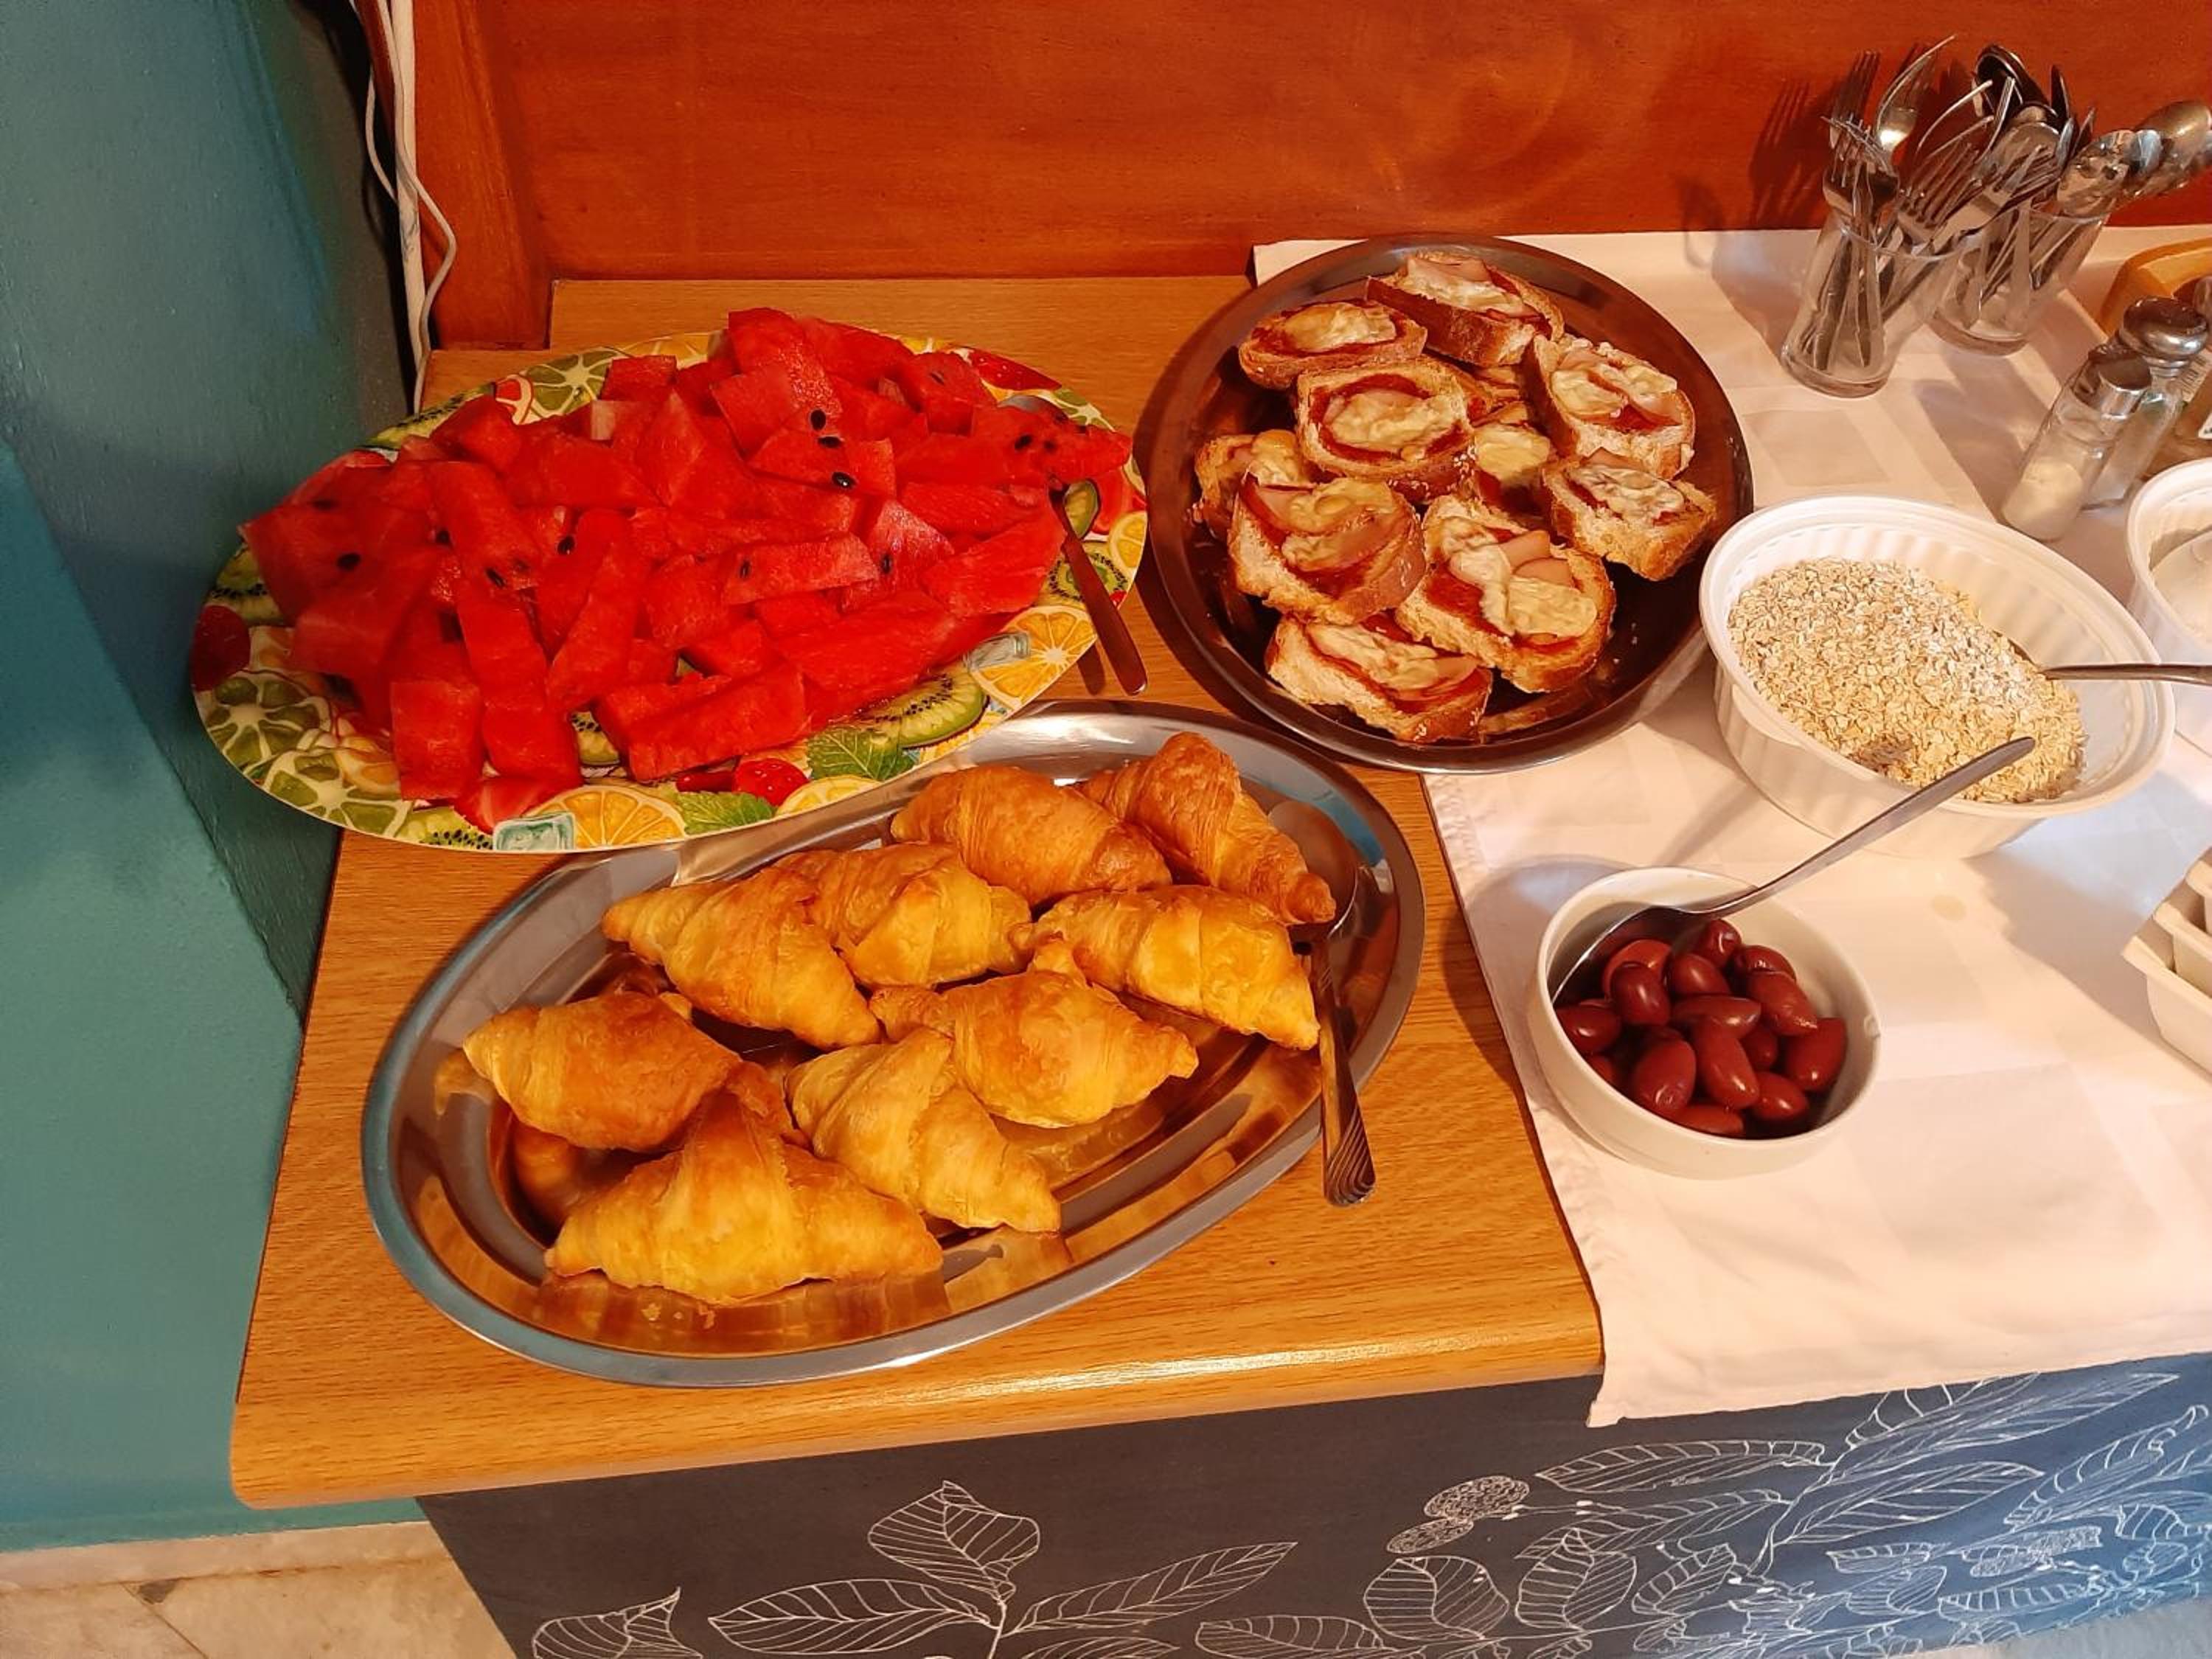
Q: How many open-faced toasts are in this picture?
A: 10